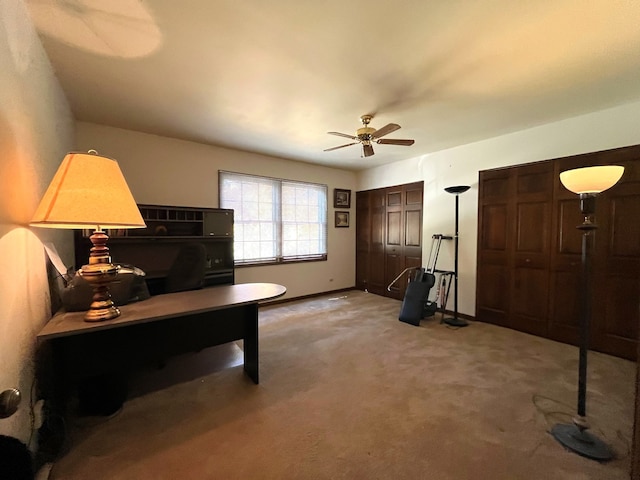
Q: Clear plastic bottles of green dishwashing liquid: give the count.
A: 0